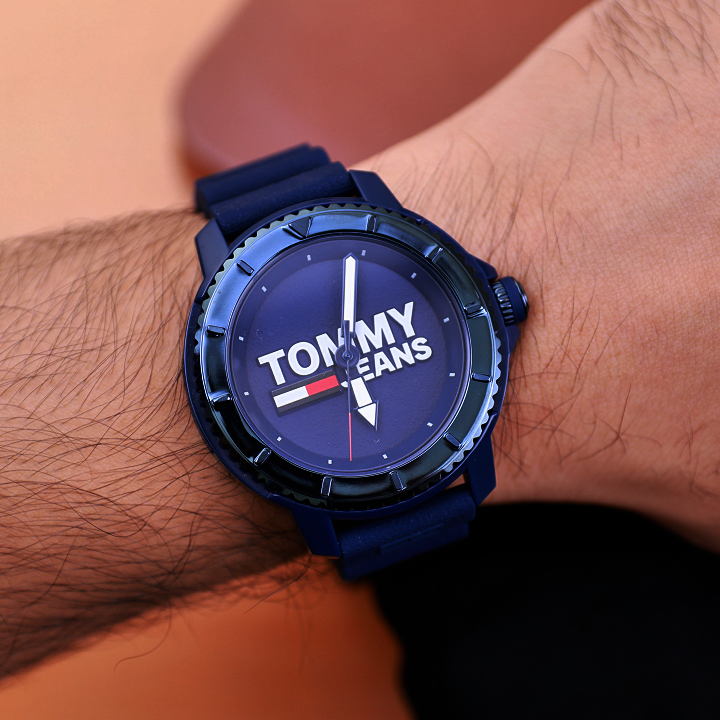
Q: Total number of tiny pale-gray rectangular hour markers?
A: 12